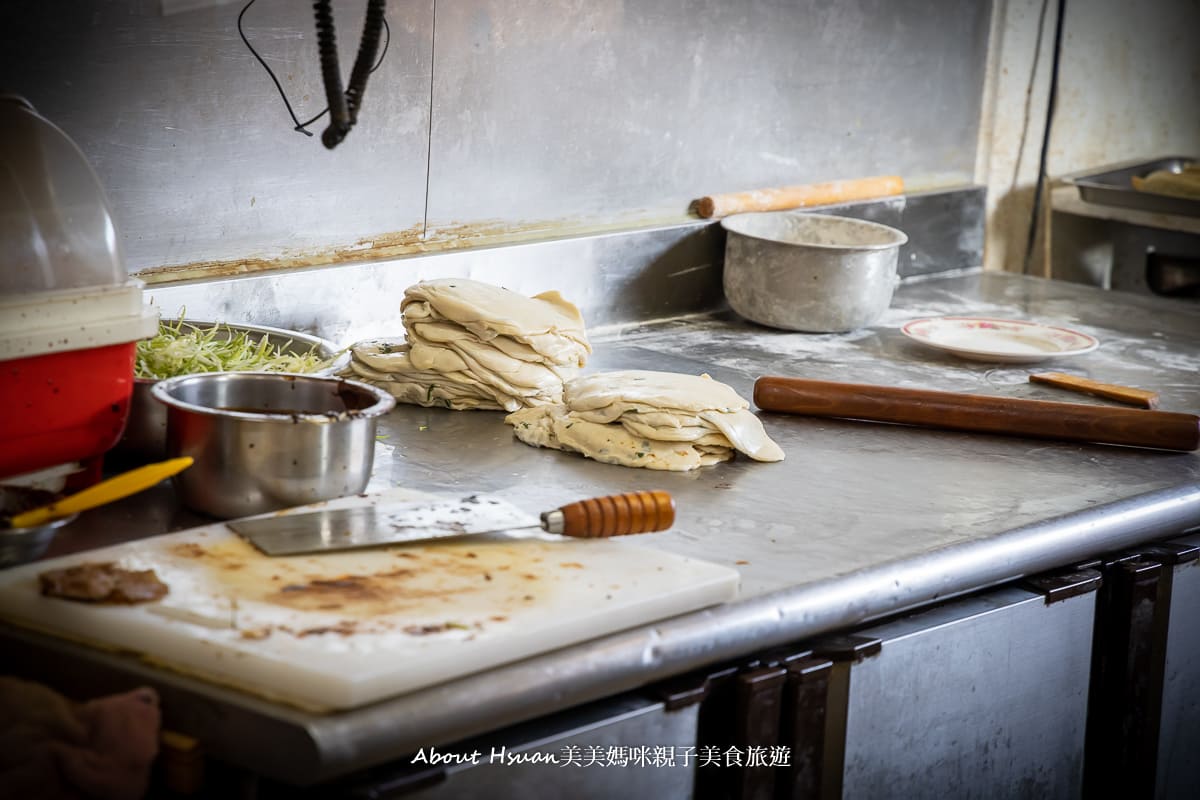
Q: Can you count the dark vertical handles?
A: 3